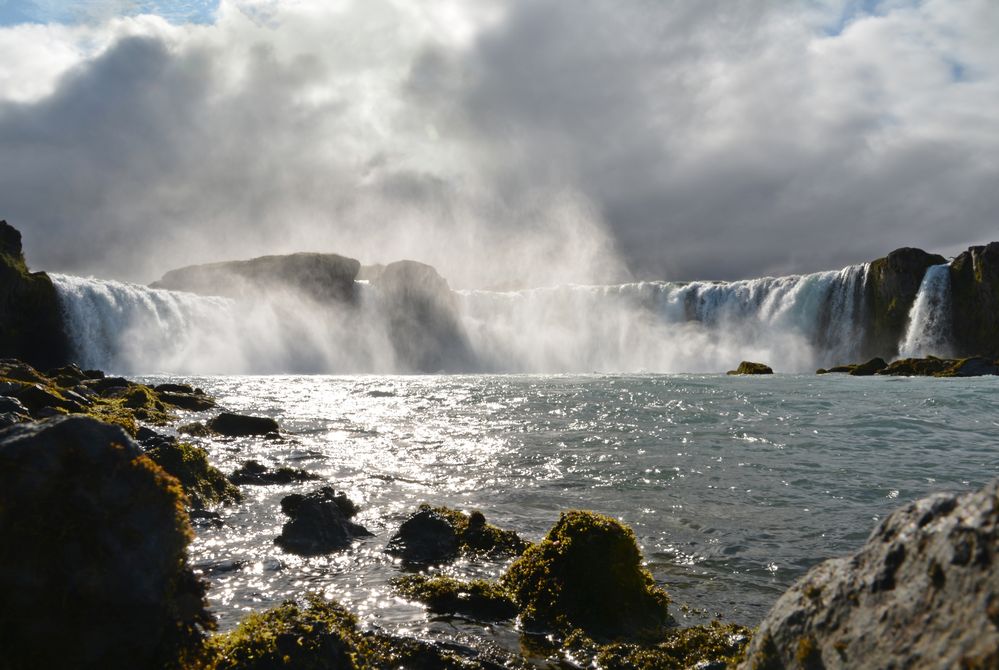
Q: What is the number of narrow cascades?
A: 1